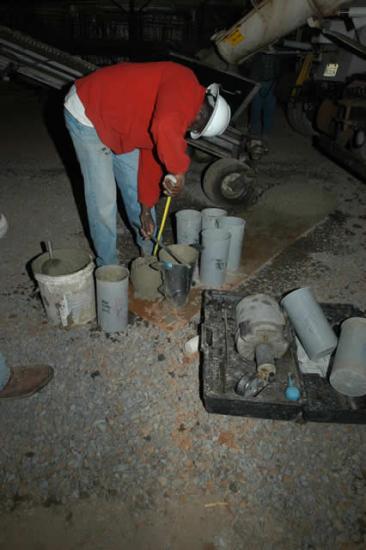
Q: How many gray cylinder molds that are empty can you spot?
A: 6